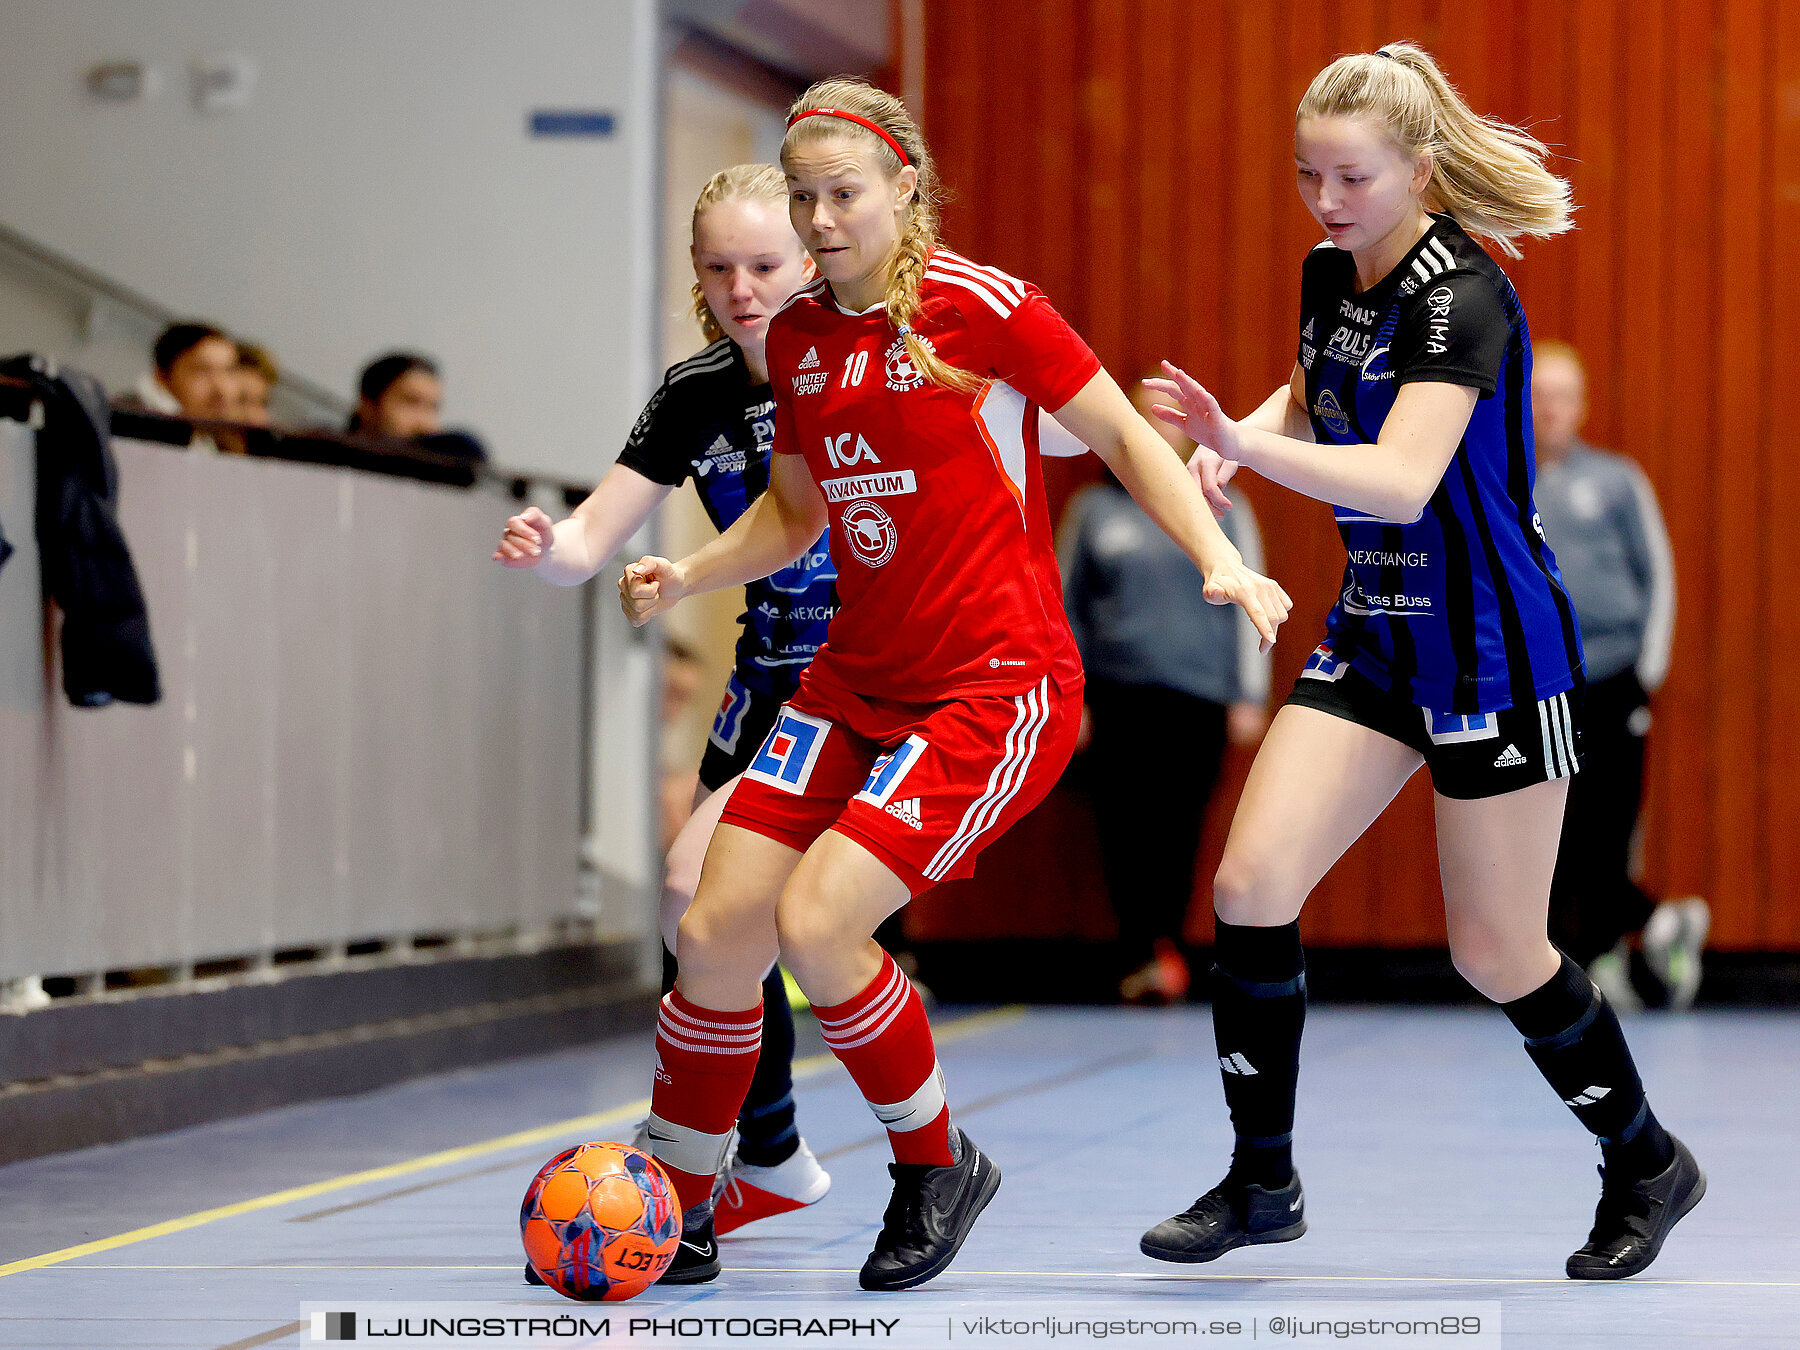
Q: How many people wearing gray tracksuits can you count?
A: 2